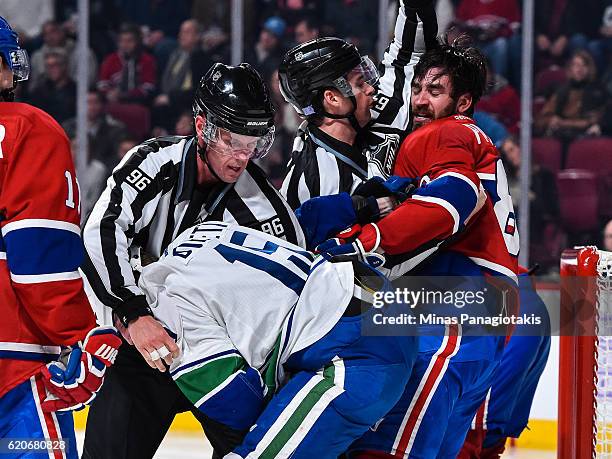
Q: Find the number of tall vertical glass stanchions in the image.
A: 4